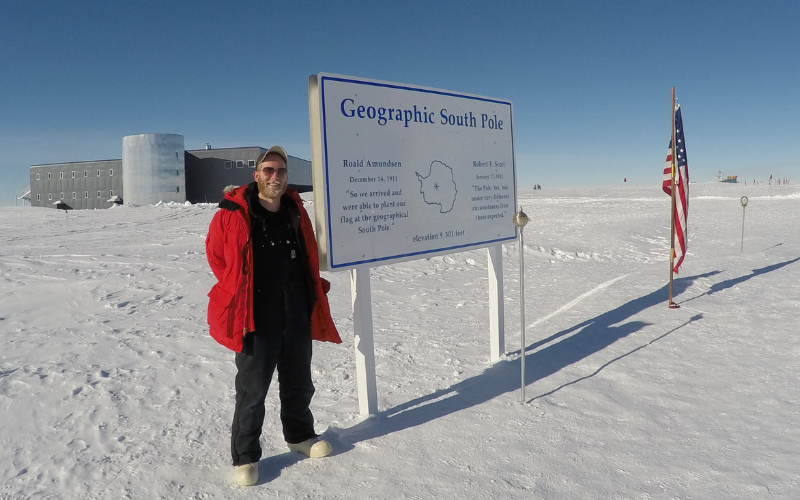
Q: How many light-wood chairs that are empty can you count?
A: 0